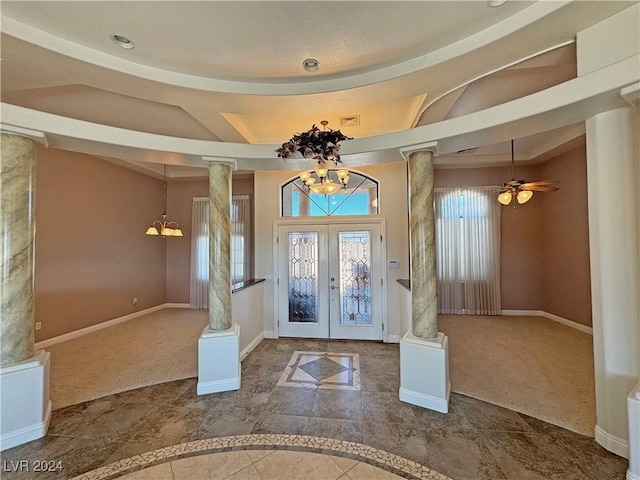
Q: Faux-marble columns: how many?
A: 3